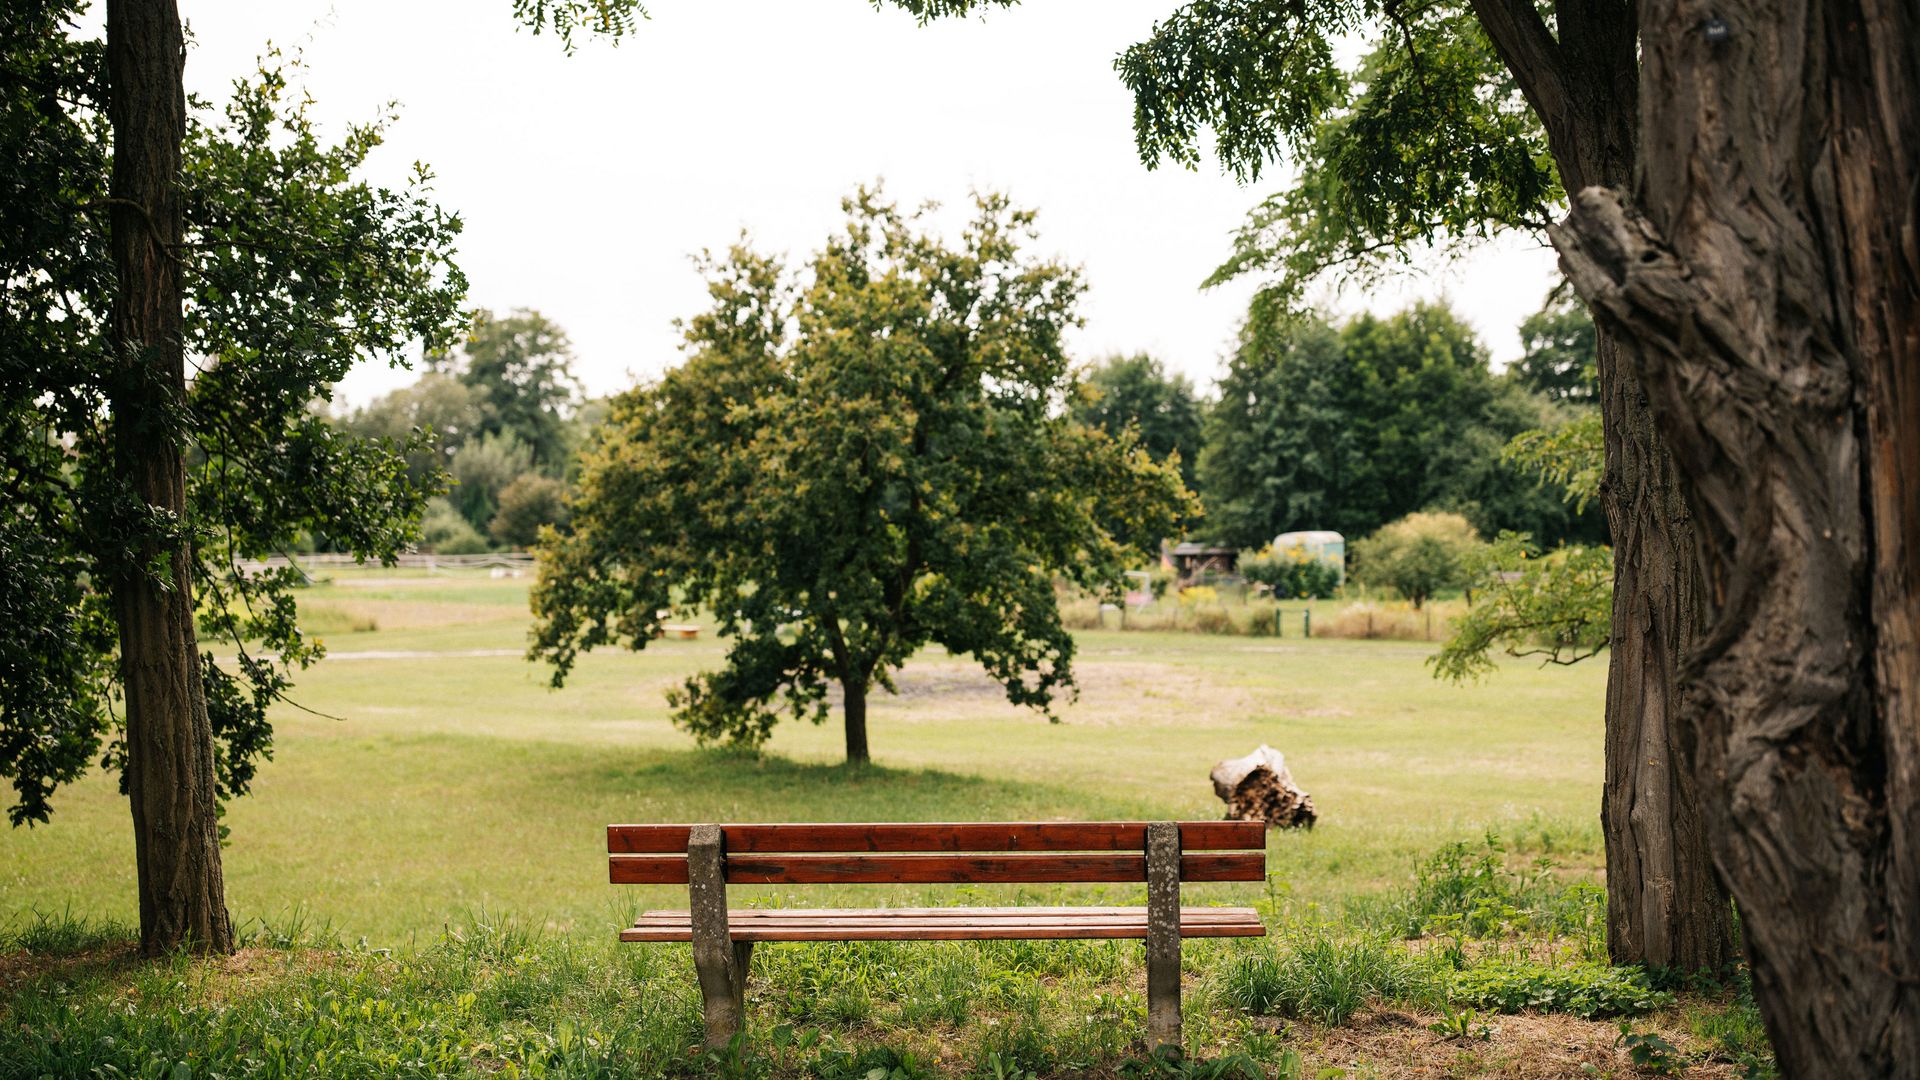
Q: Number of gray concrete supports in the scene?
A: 2